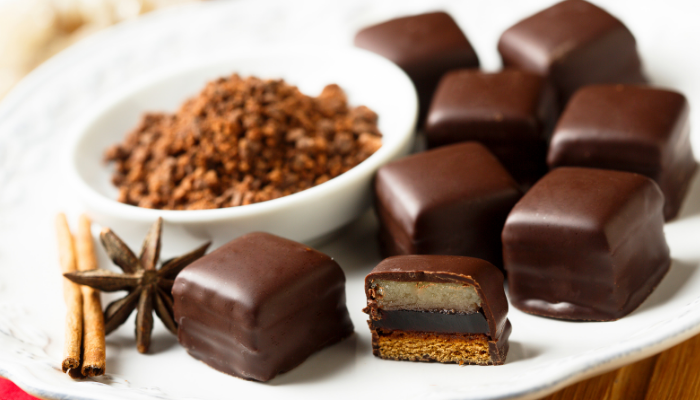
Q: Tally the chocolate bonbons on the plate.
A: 8